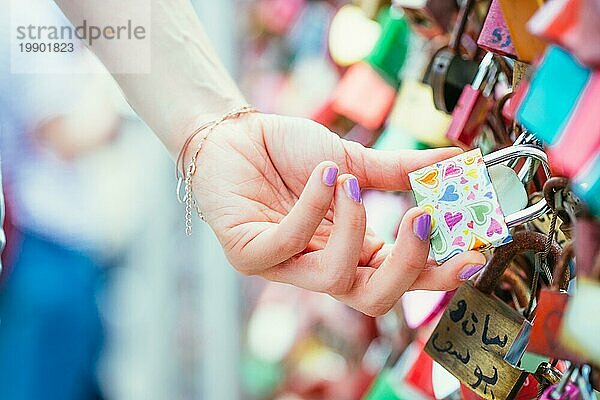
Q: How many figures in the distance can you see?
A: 1